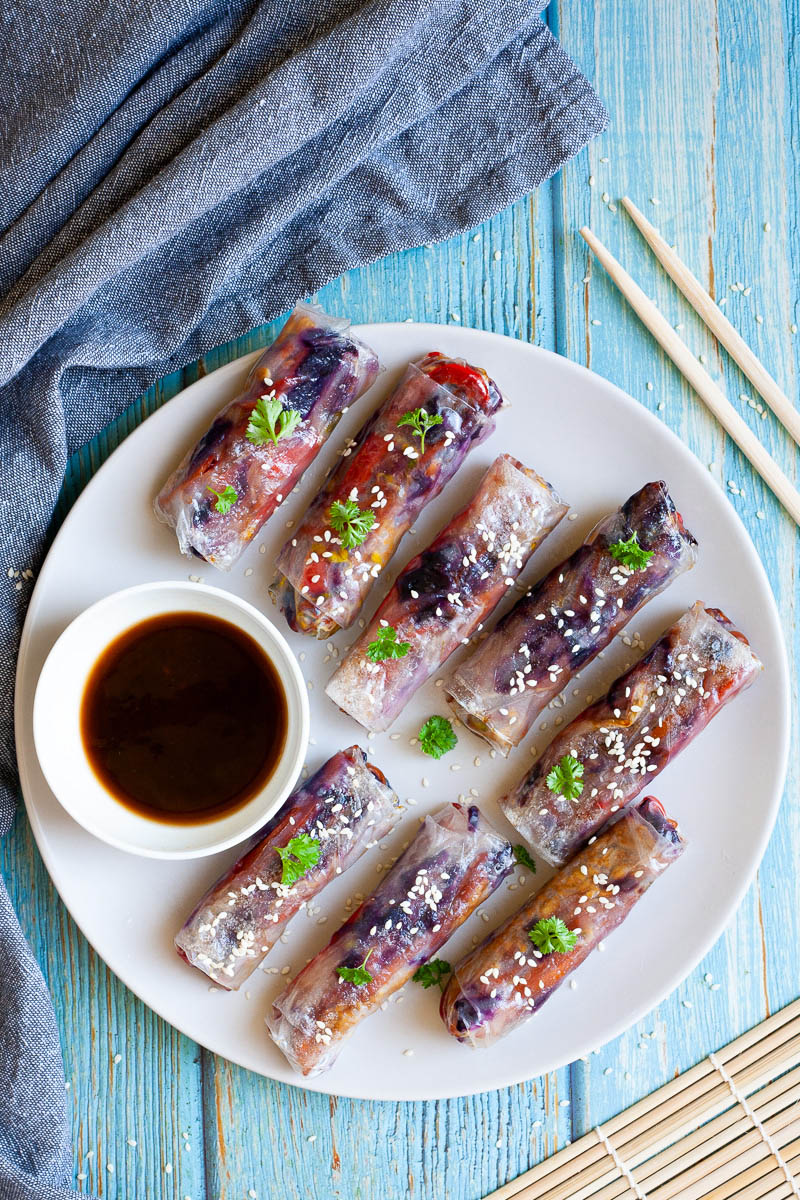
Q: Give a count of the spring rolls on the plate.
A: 8